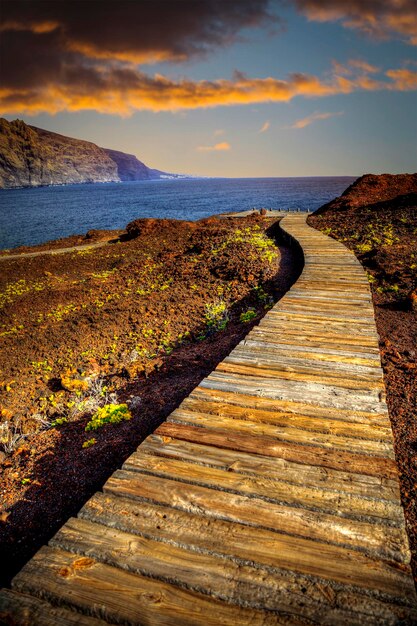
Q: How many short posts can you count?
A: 6